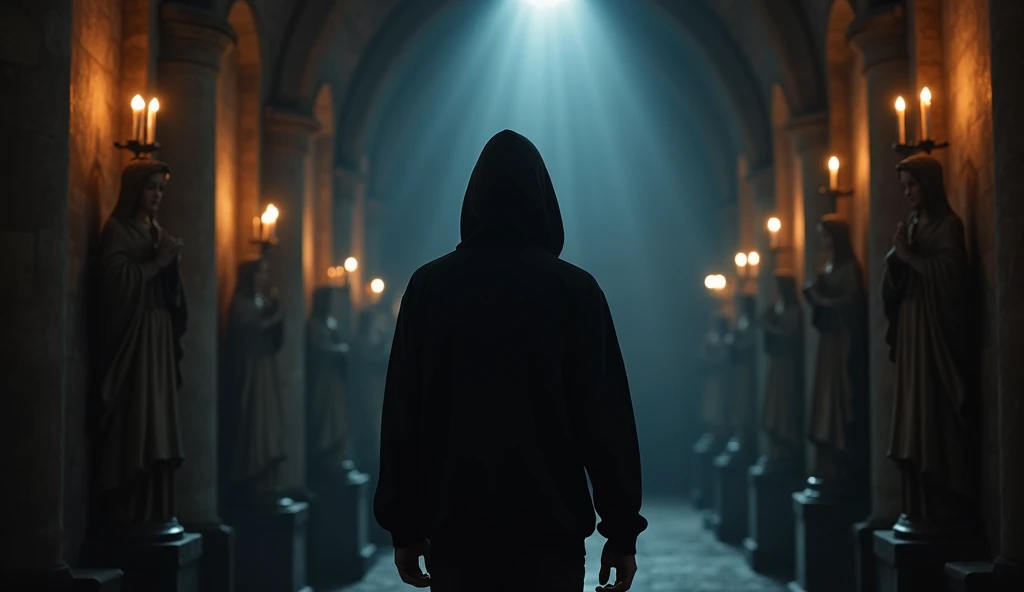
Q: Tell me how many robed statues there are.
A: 9